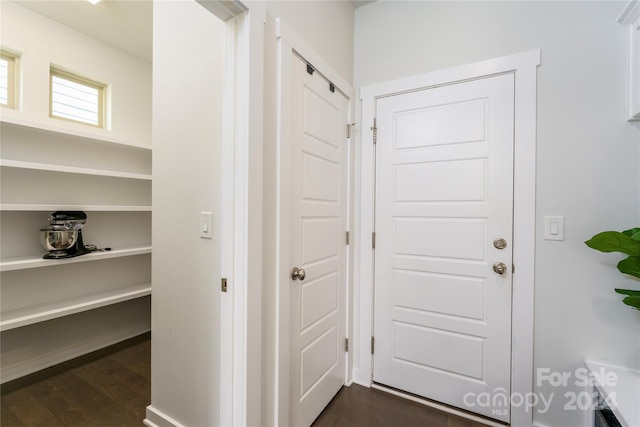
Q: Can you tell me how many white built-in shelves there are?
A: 5